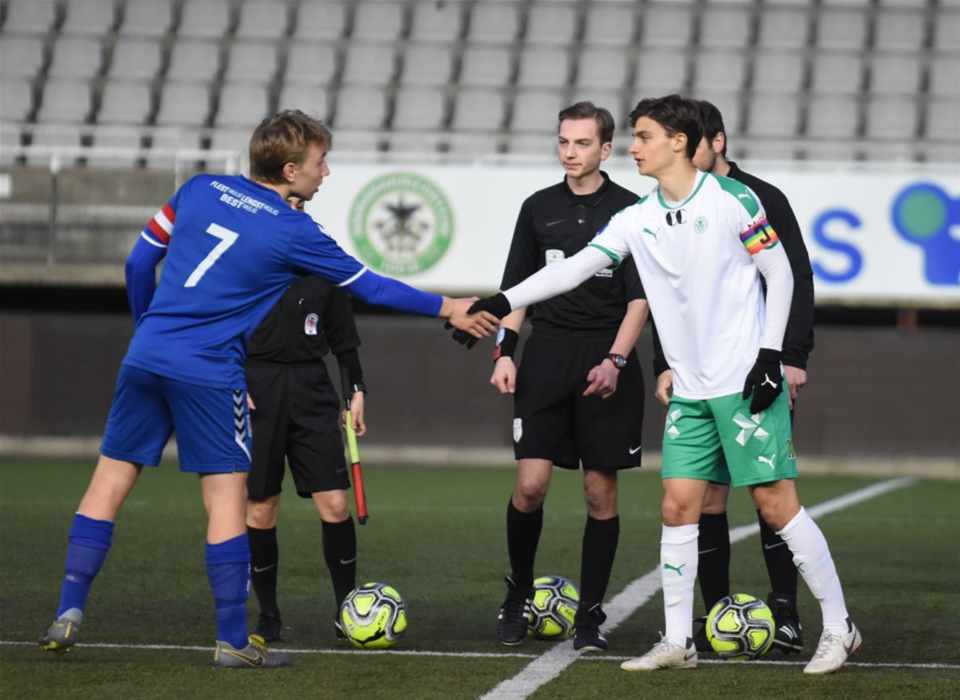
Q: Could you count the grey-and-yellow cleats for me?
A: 2